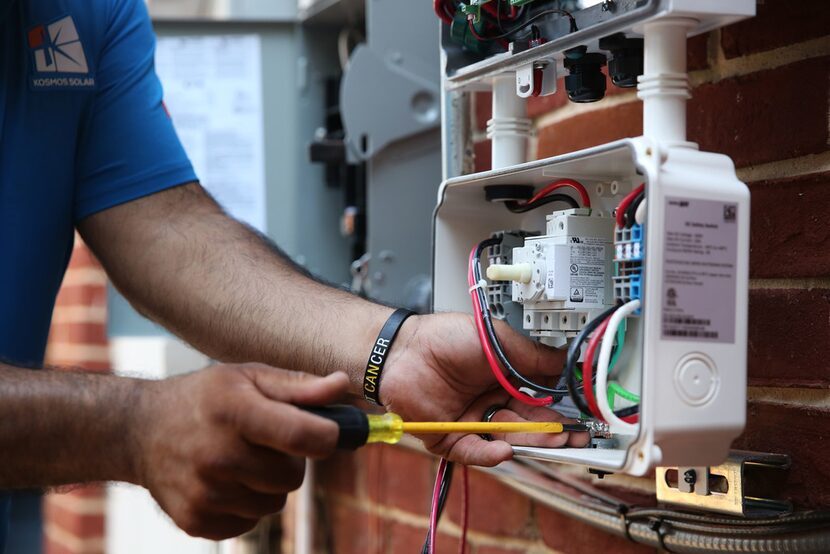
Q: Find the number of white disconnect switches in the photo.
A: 1